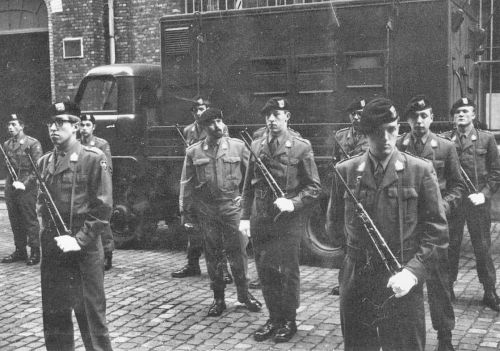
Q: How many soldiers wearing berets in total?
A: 10